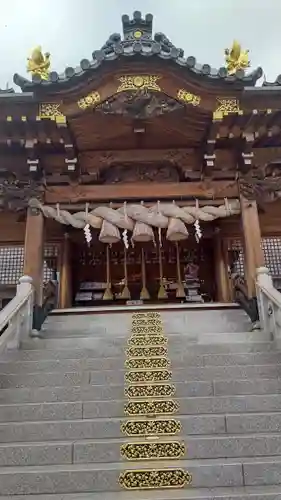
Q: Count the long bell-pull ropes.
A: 5